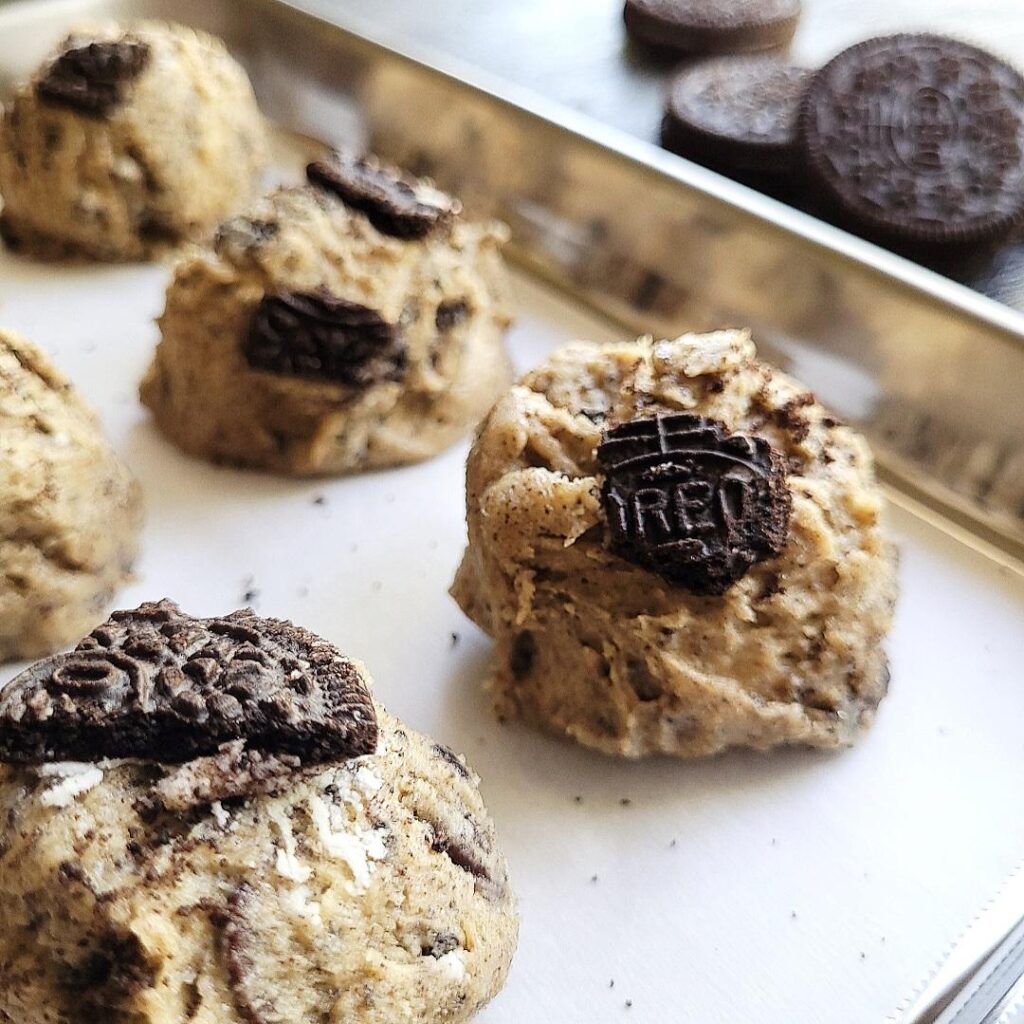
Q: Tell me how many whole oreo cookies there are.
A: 3